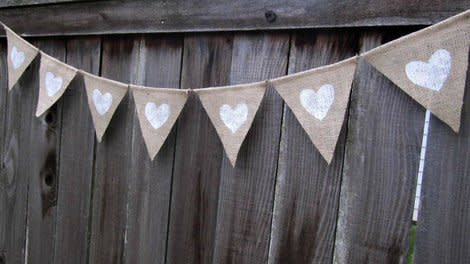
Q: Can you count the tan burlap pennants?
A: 7